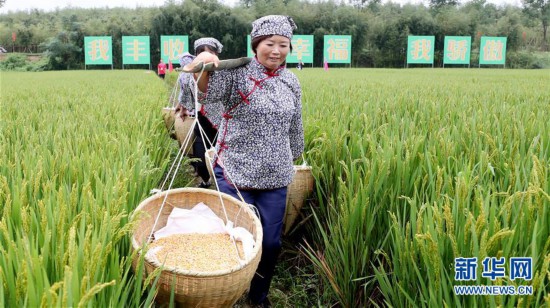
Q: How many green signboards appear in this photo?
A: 9